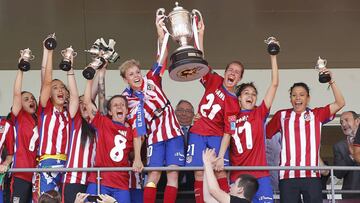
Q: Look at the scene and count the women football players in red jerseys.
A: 4